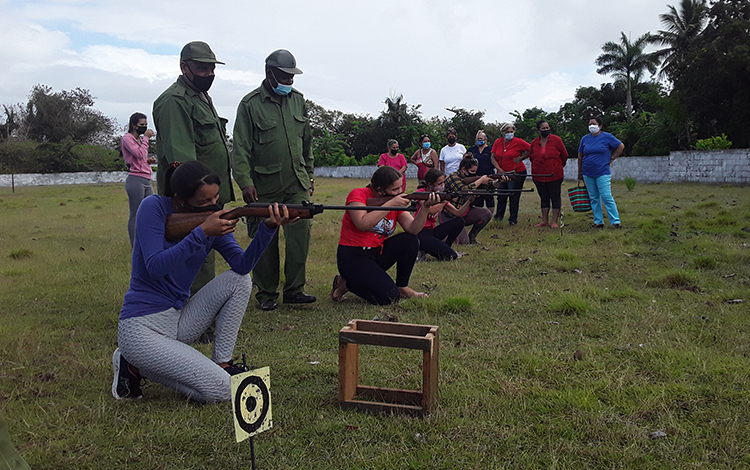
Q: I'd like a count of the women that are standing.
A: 8